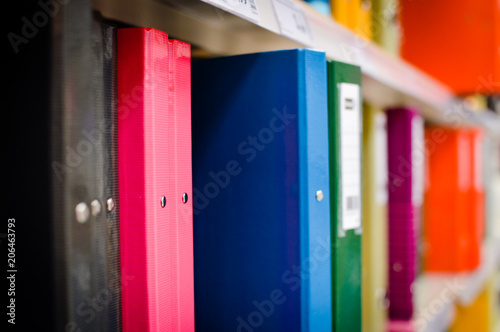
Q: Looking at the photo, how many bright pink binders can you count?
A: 2